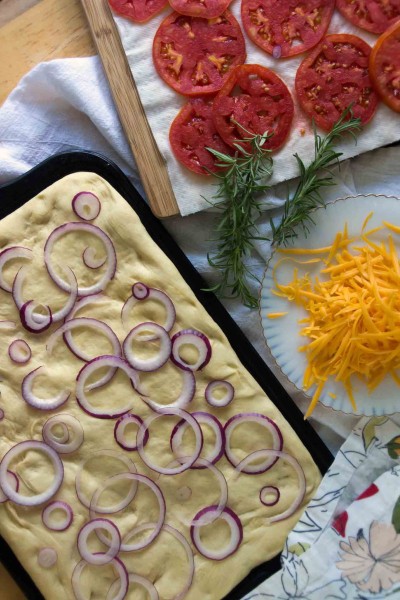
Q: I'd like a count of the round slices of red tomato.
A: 9